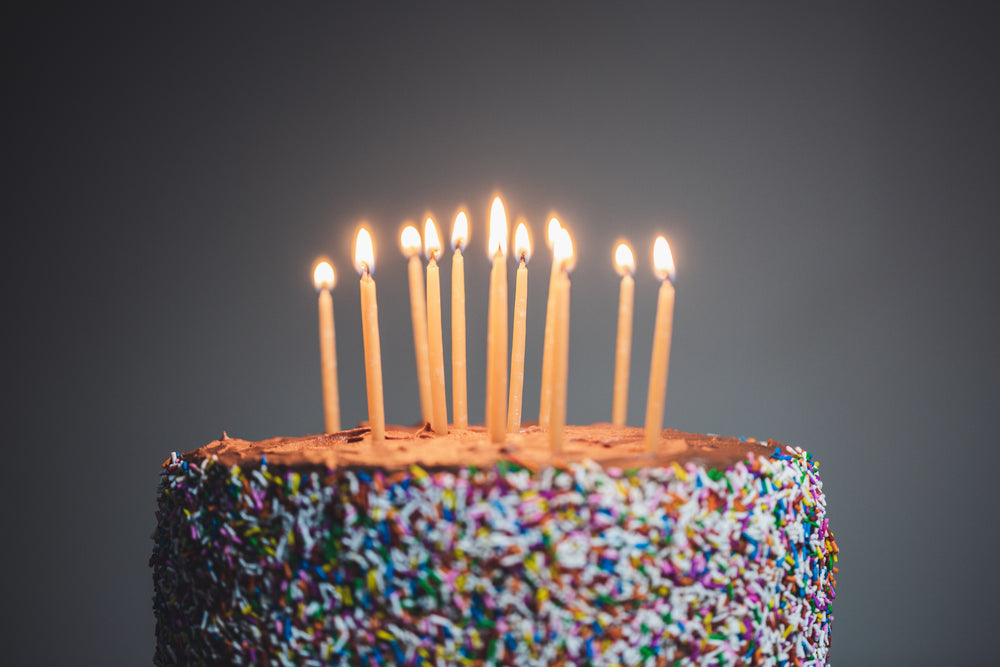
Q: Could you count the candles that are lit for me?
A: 11